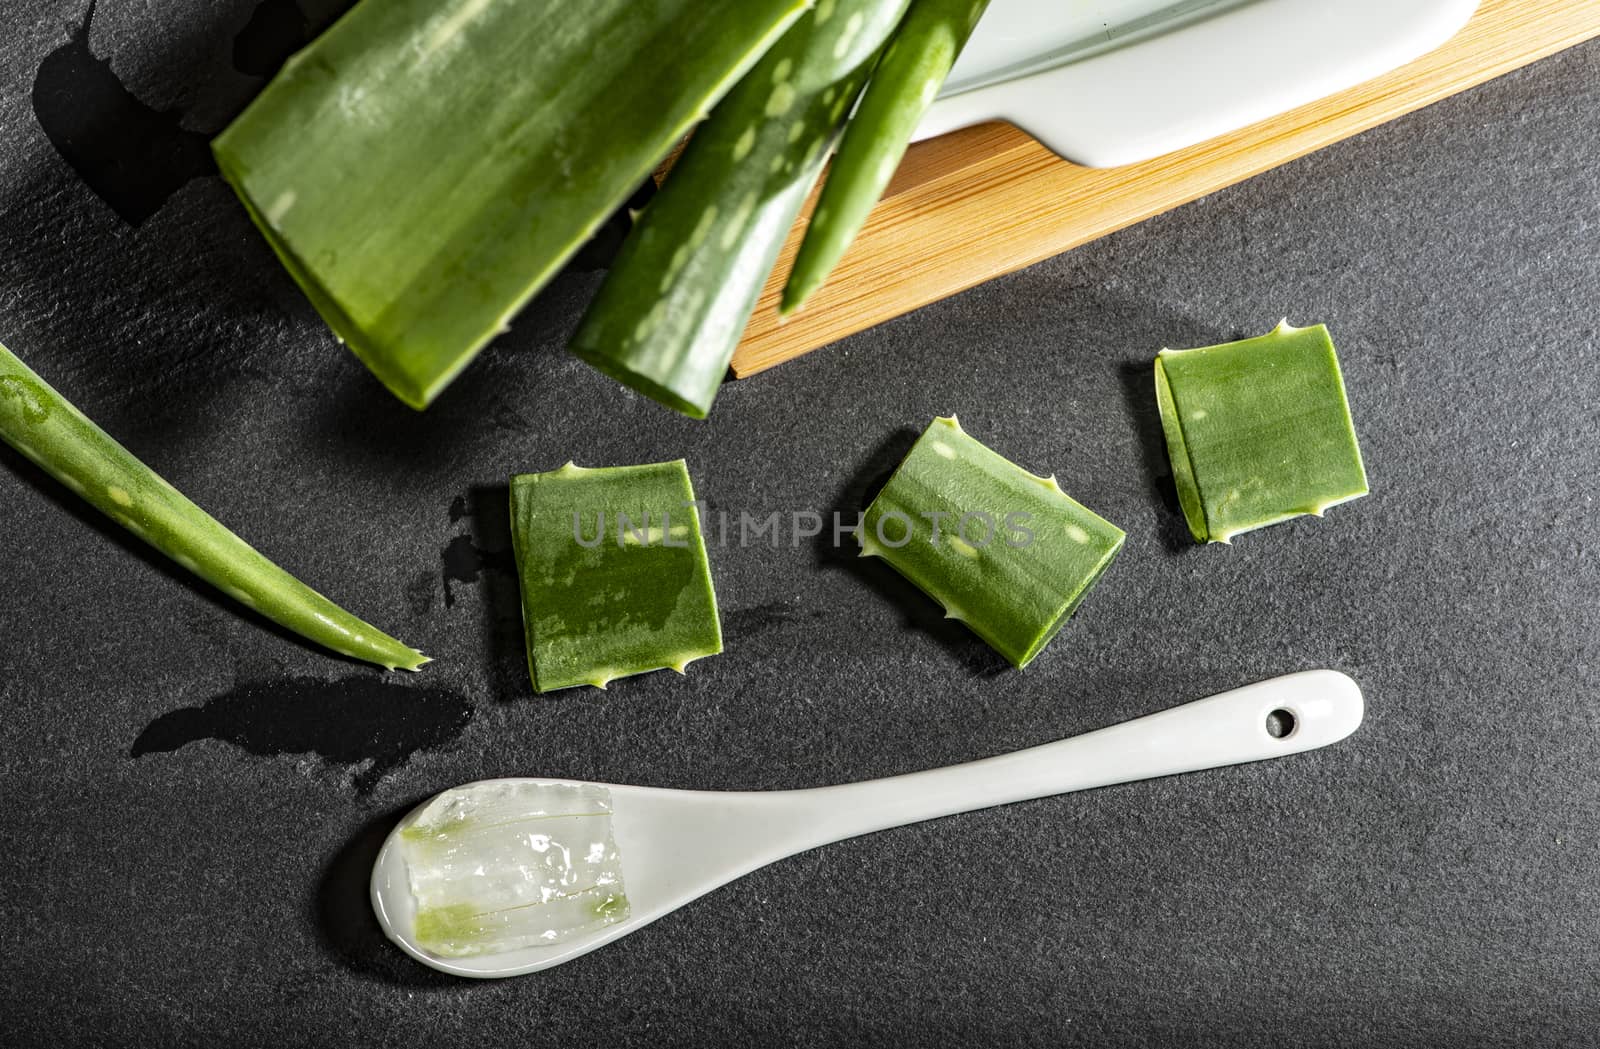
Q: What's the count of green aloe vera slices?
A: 3